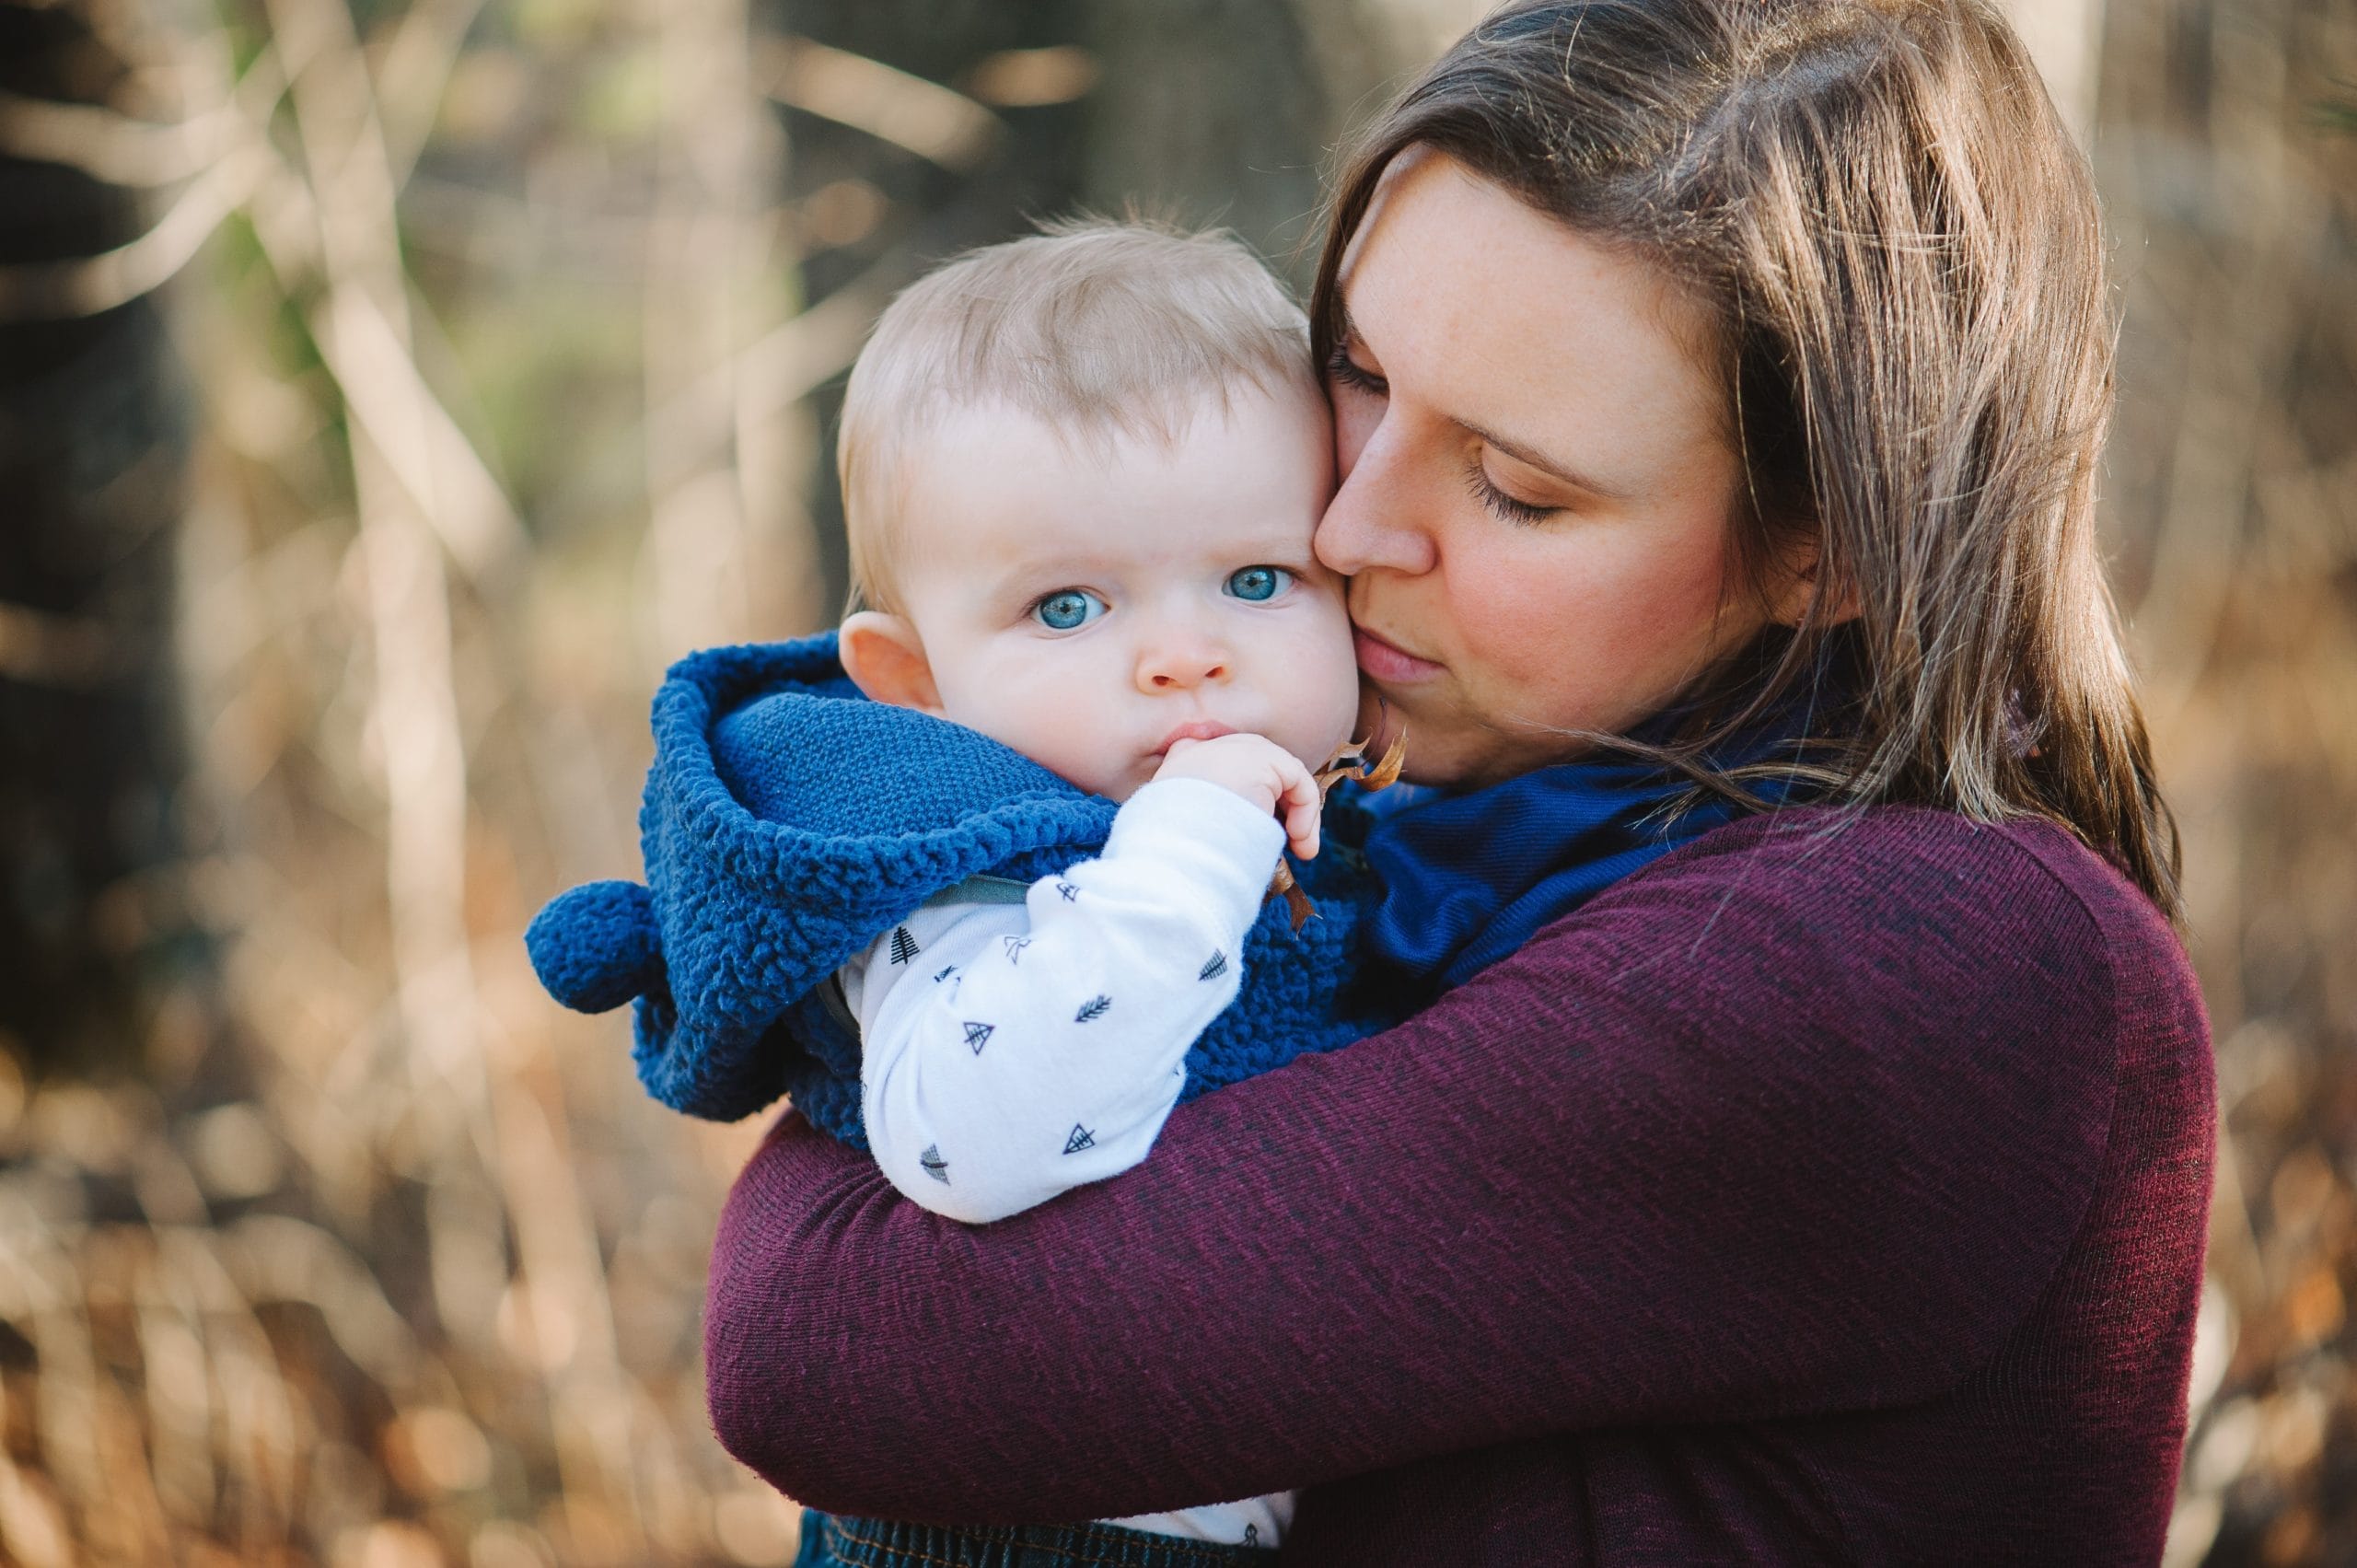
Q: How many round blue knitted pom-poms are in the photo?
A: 1